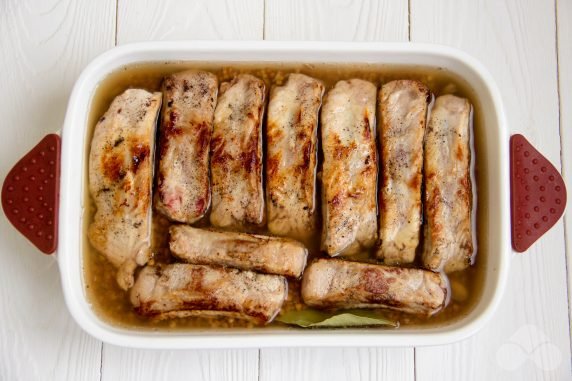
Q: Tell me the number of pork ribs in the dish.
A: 10